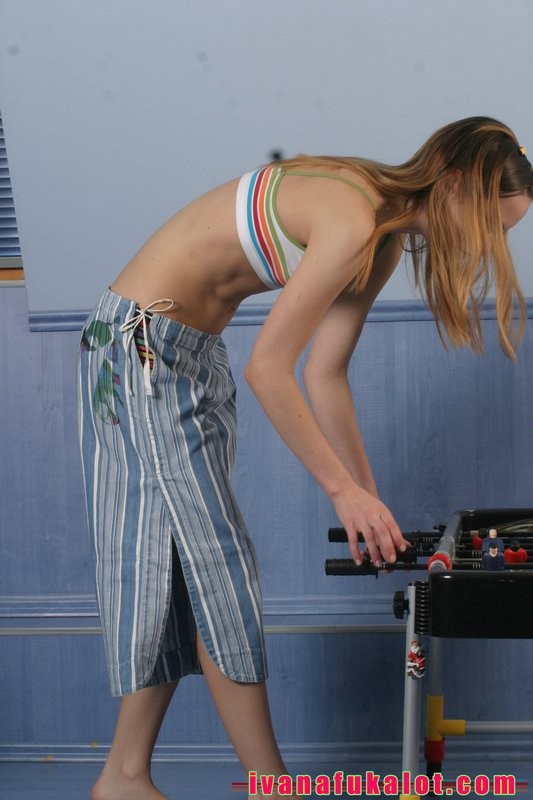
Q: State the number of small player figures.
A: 4